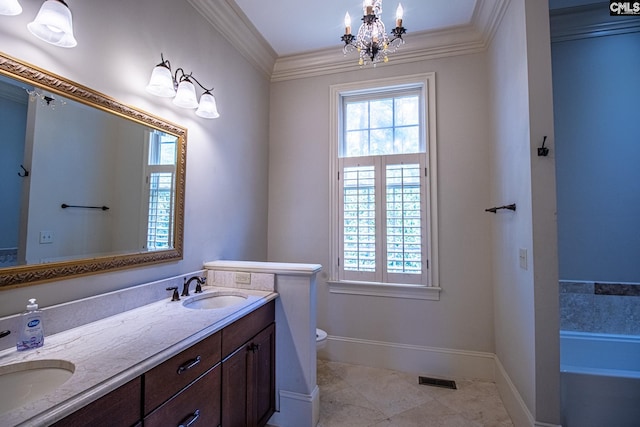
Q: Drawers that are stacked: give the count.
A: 2